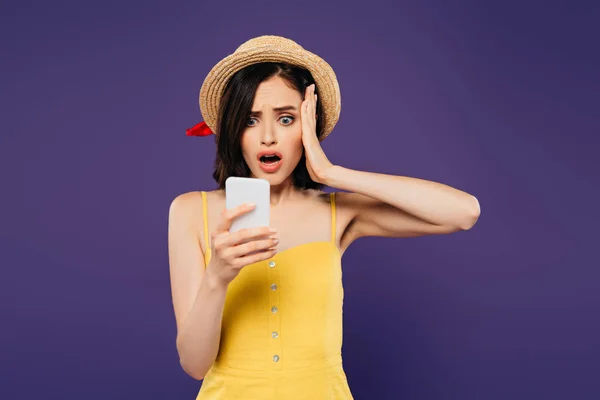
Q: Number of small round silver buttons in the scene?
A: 5